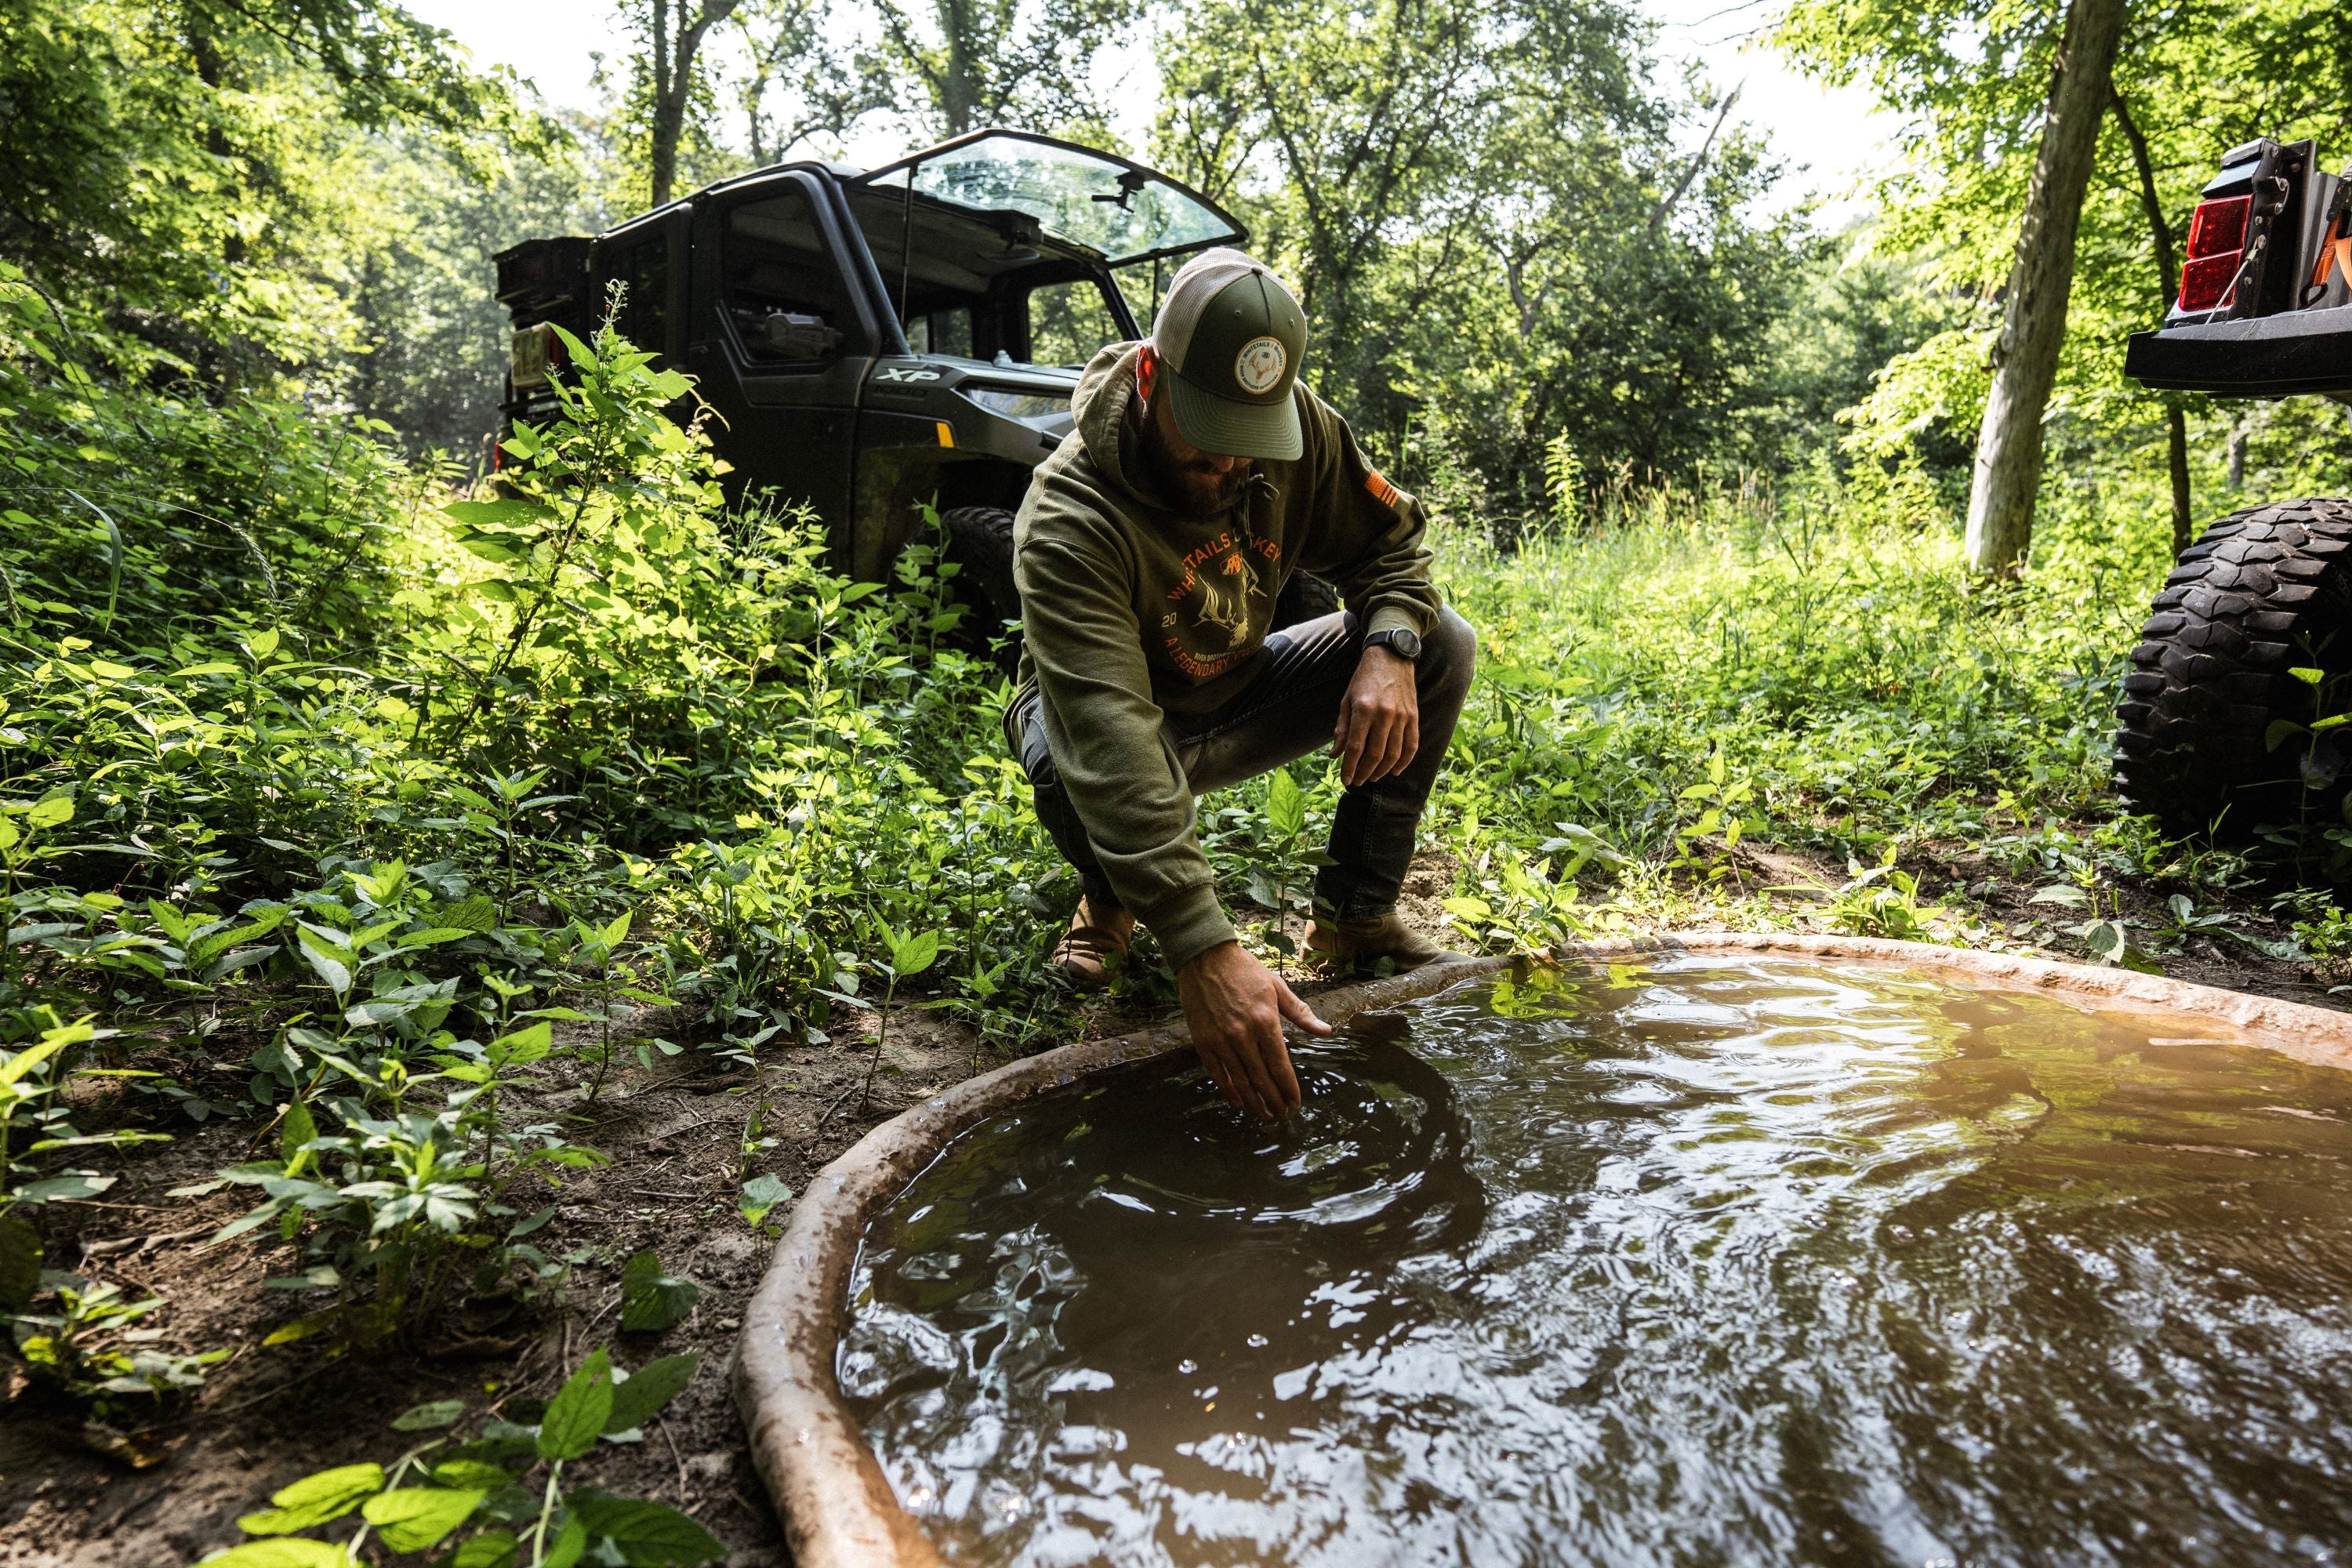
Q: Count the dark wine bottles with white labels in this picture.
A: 0